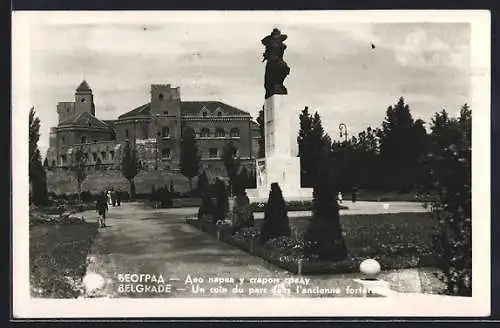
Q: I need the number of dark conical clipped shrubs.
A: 5